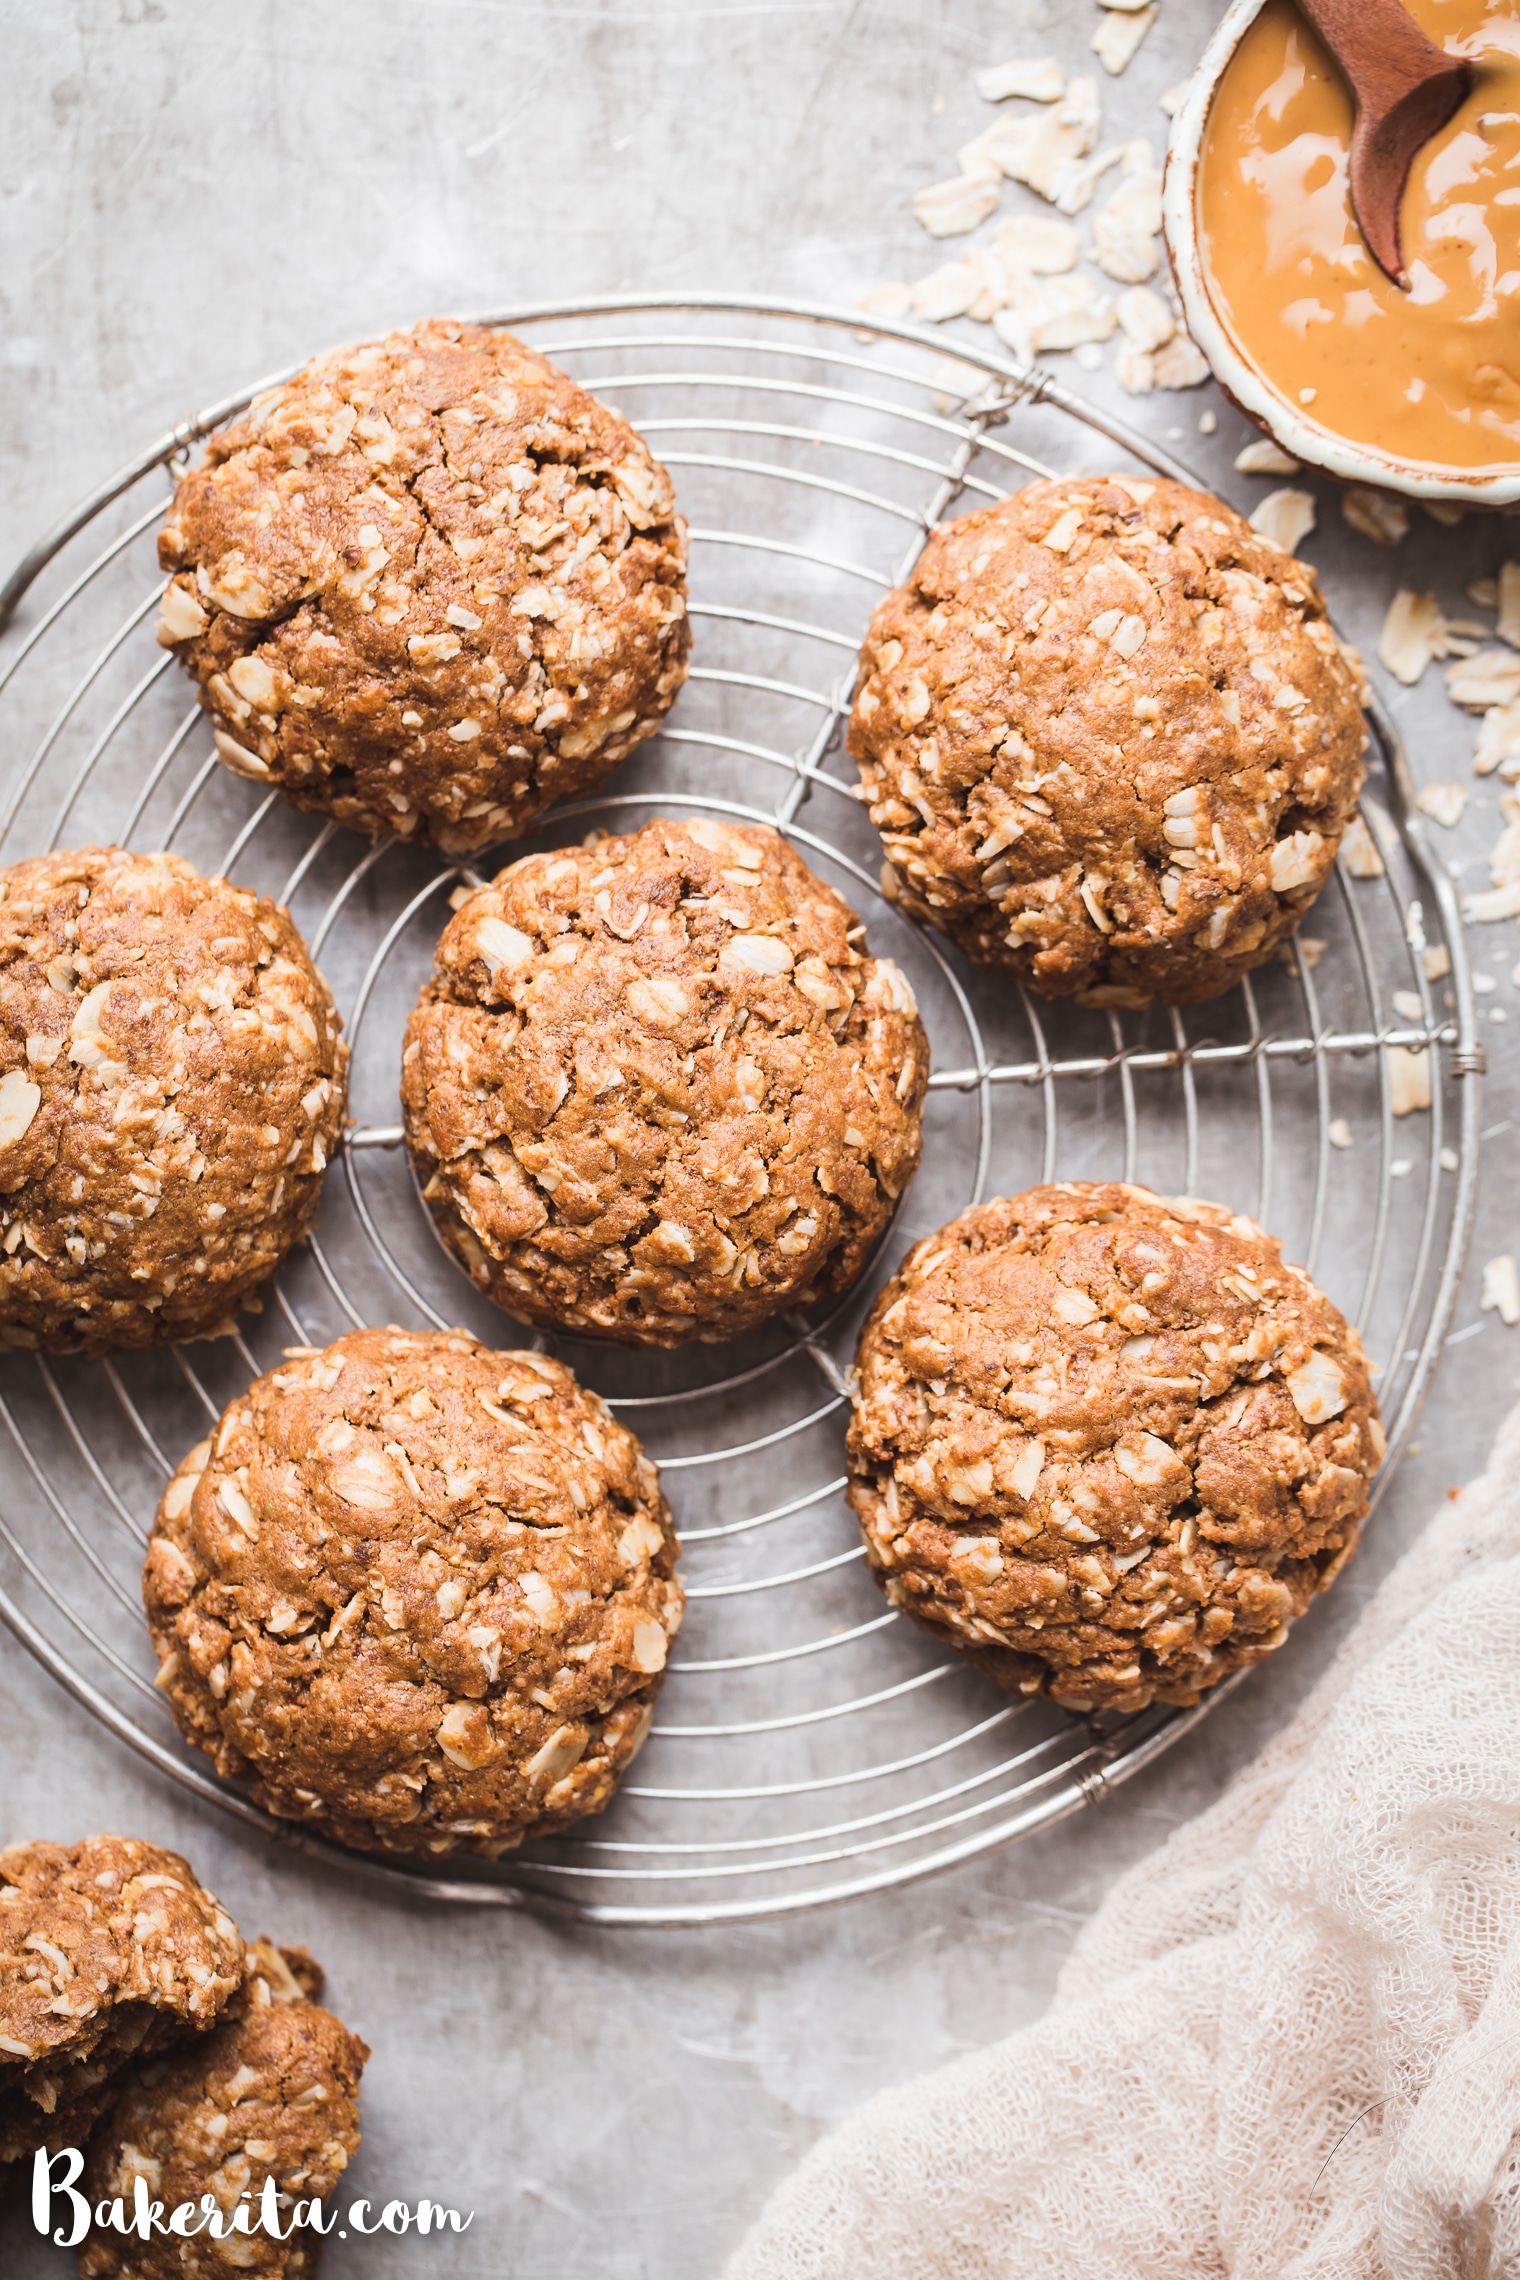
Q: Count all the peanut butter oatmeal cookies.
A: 8